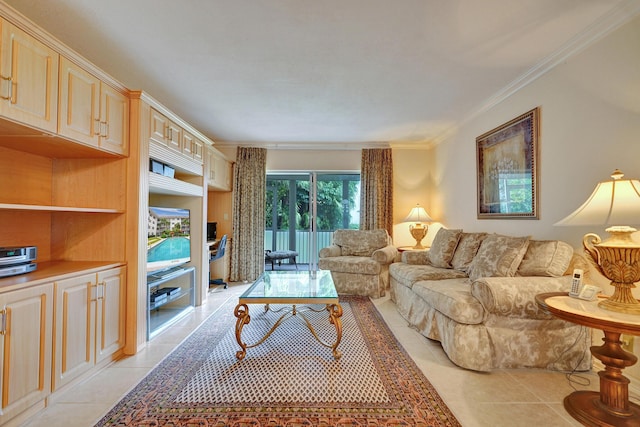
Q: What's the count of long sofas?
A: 1